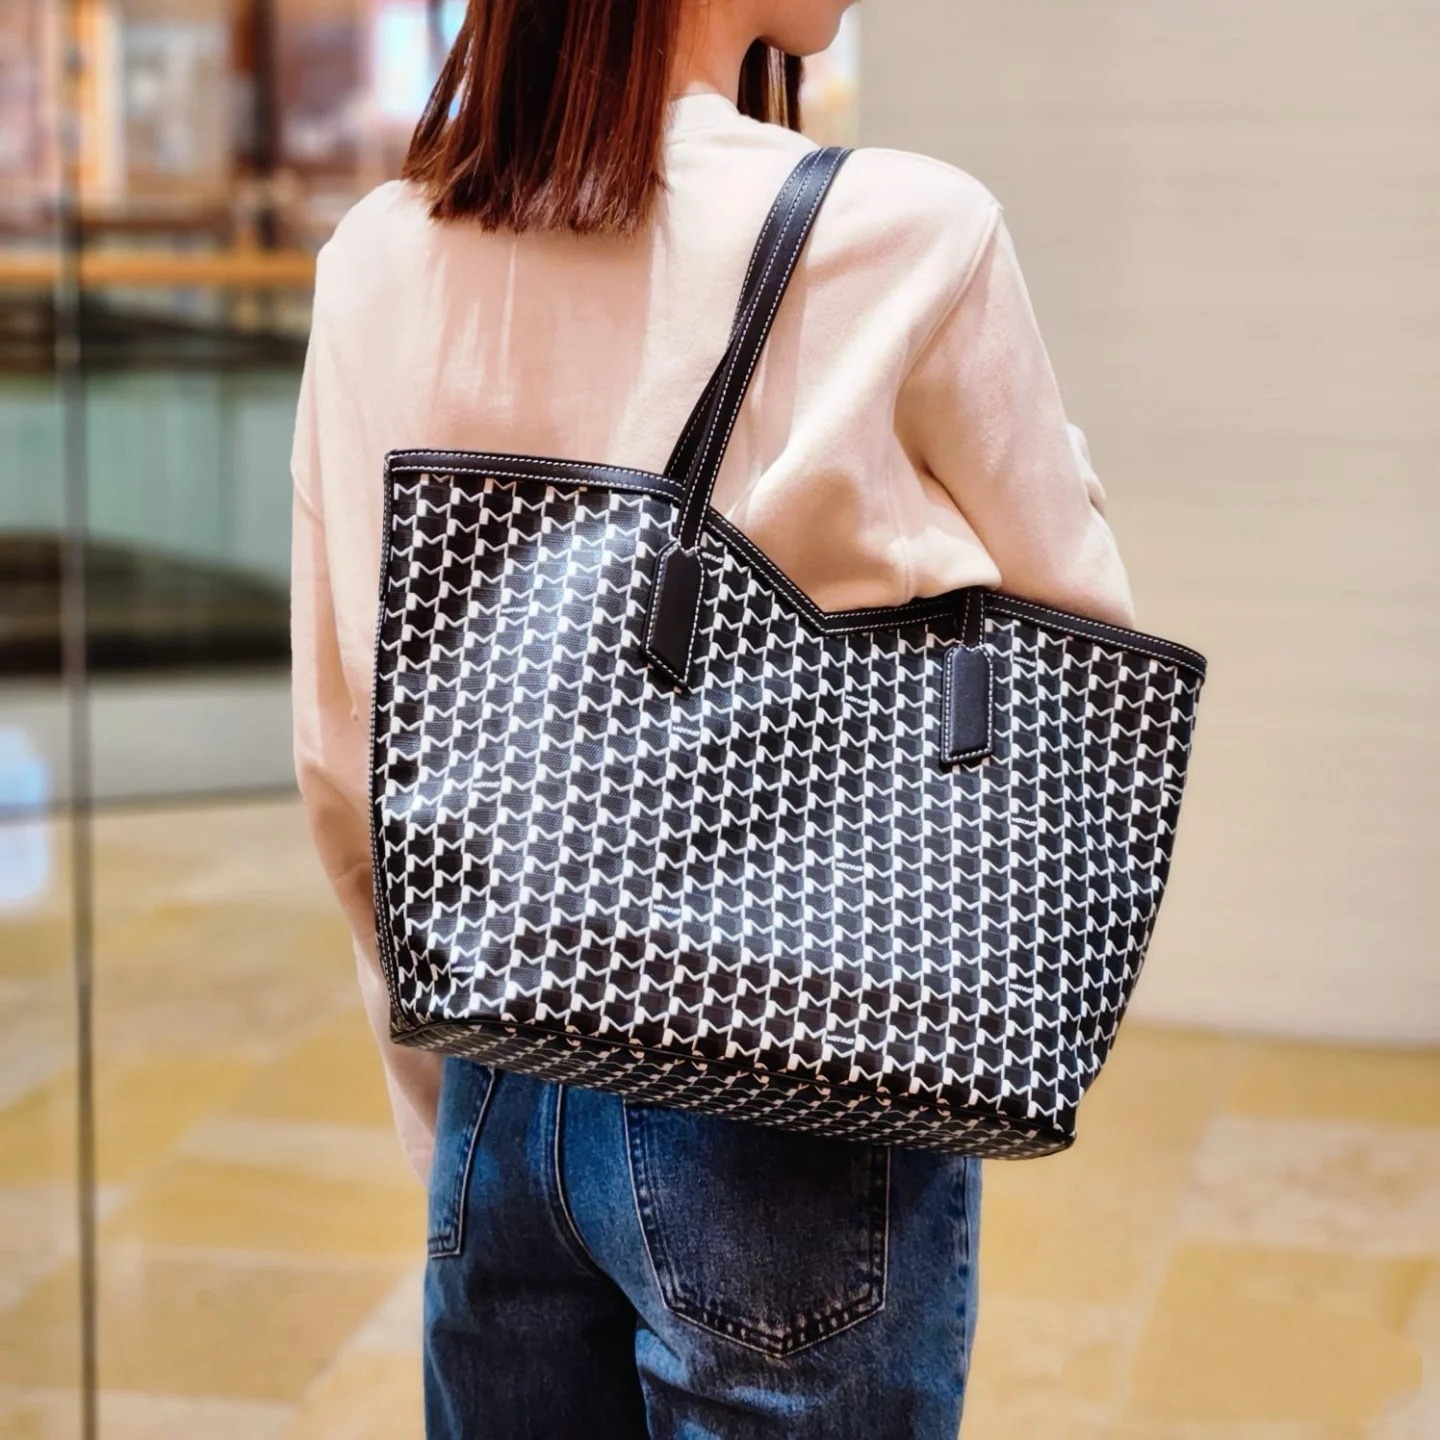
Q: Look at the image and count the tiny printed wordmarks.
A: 13